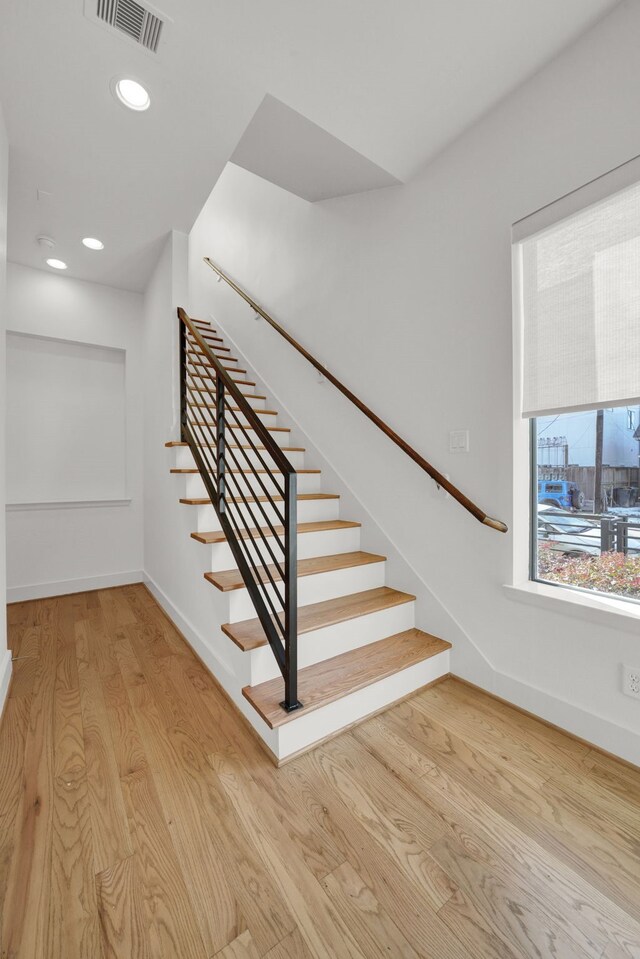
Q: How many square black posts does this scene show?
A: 3